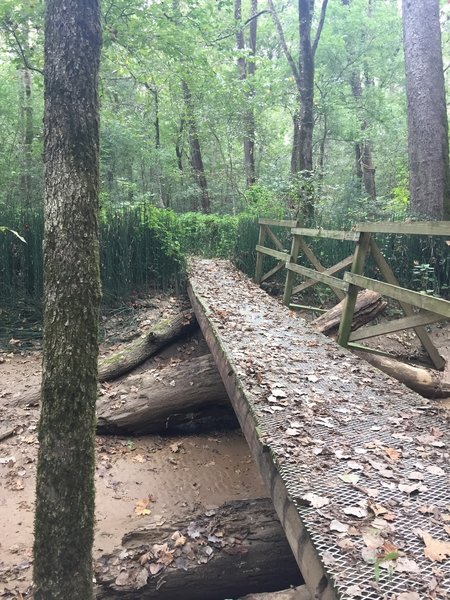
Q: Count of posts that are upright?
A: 3